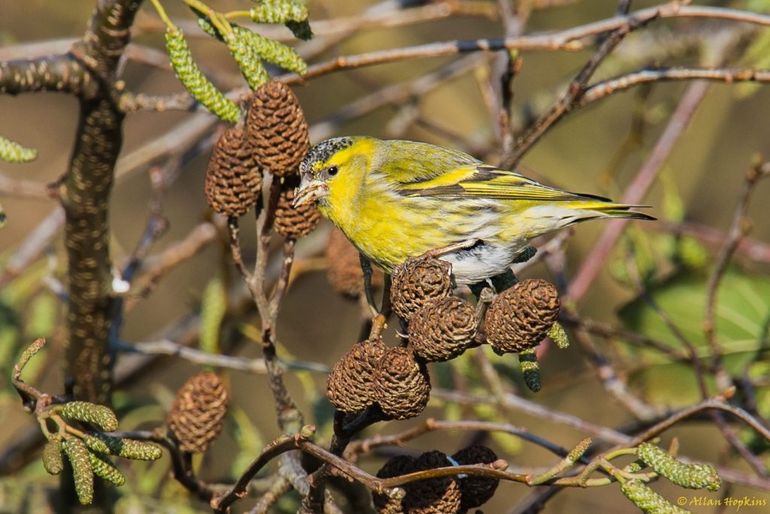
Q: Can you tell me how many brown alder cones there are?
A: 13